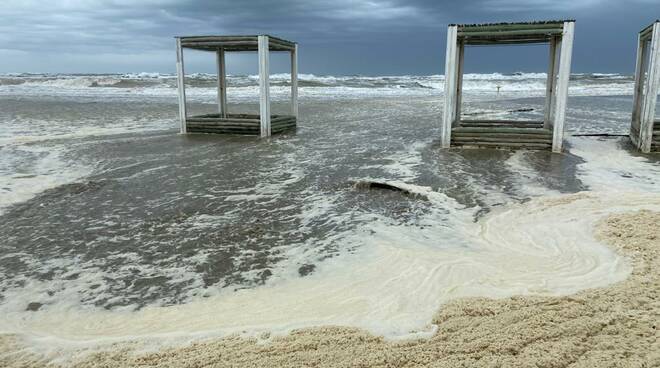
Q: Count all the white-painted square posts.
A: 10